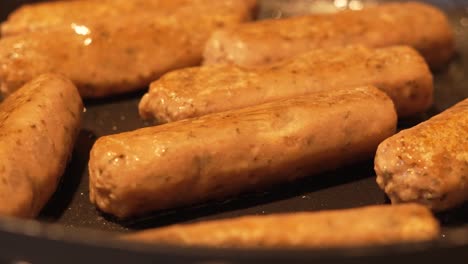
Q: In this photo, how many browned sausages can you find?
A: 8